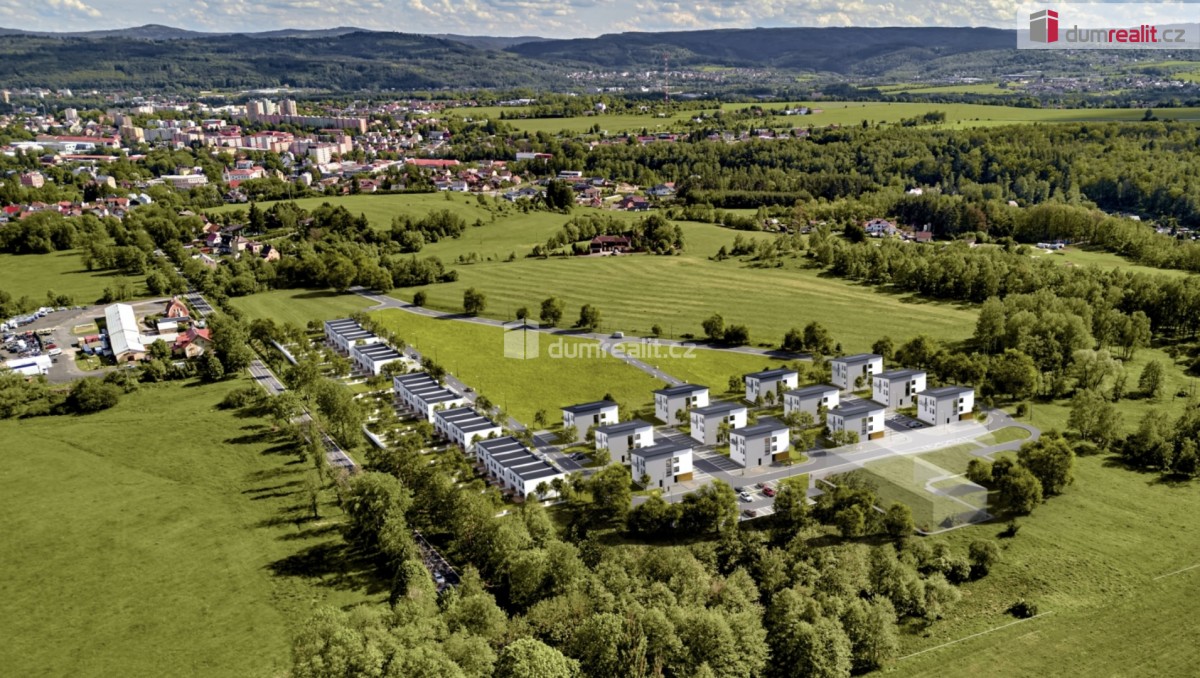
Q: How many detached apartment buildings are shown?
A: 12